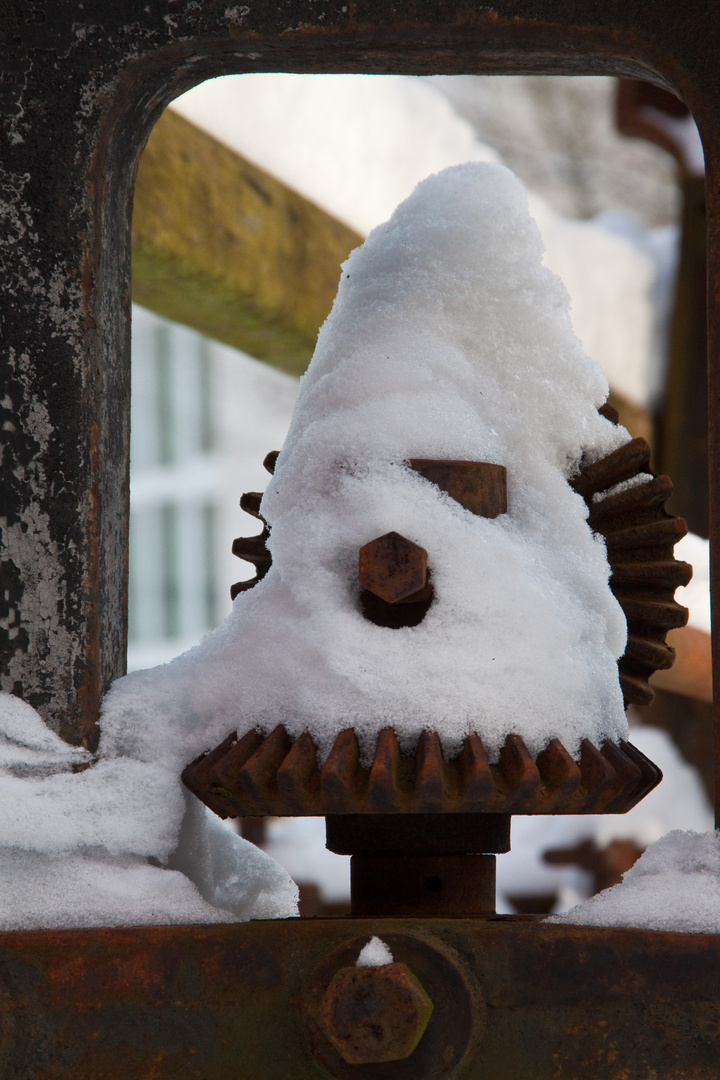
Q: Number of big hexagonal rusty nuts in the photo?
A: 2